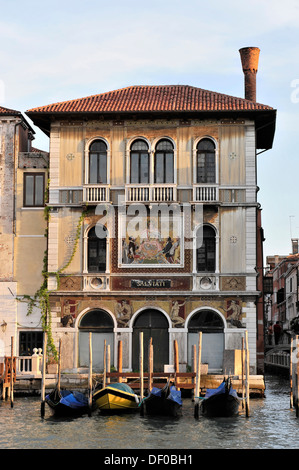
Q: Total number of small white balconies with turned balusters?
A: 3